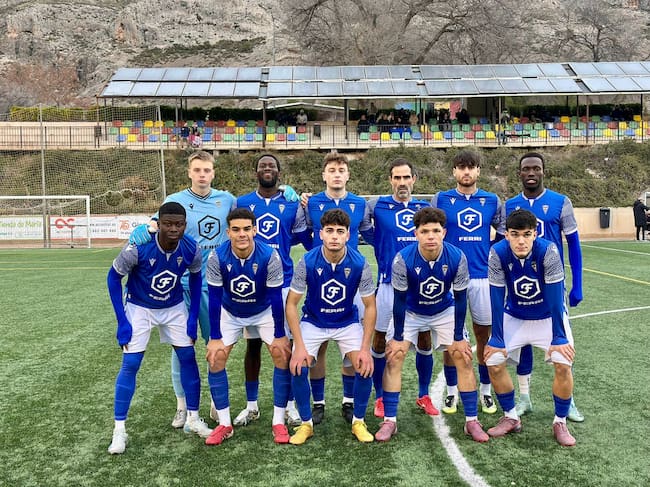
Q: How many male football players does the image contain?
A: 11